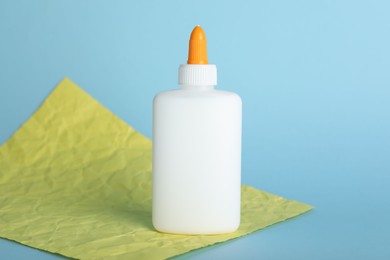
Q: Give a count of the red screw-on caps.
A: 0